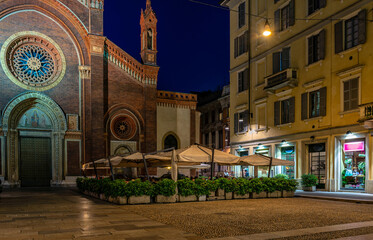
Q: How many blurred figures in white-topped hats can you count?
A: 0